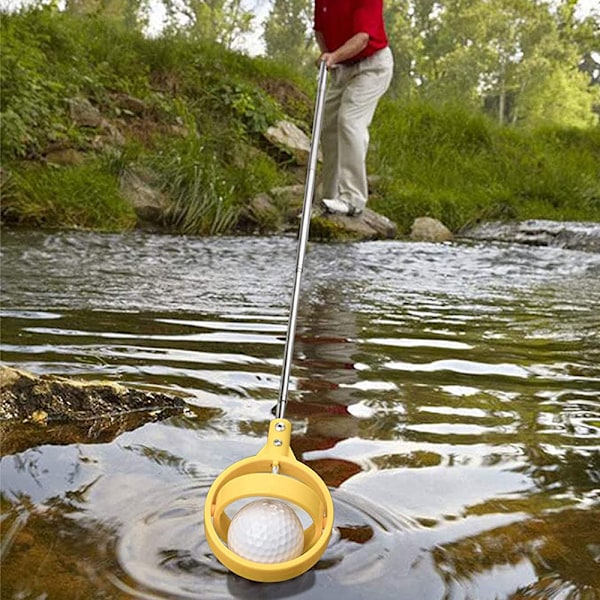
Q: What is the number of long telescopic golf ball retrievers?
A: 1